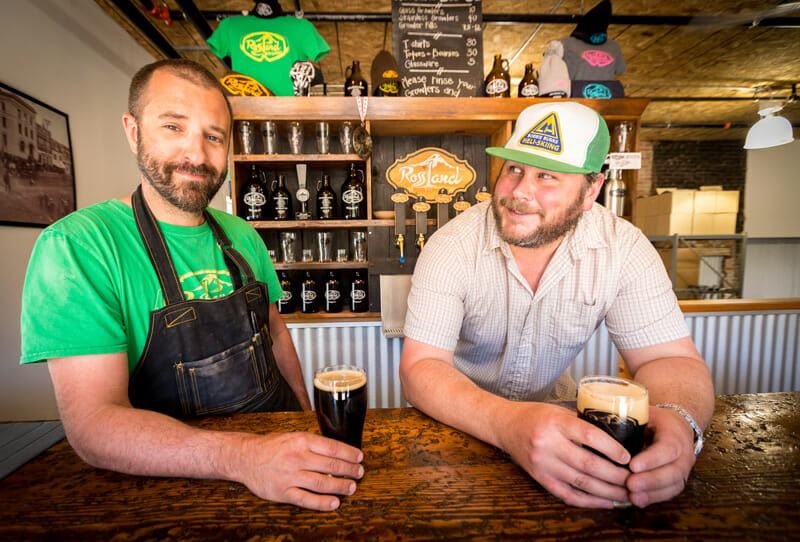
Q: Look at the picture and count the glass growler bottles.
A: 11